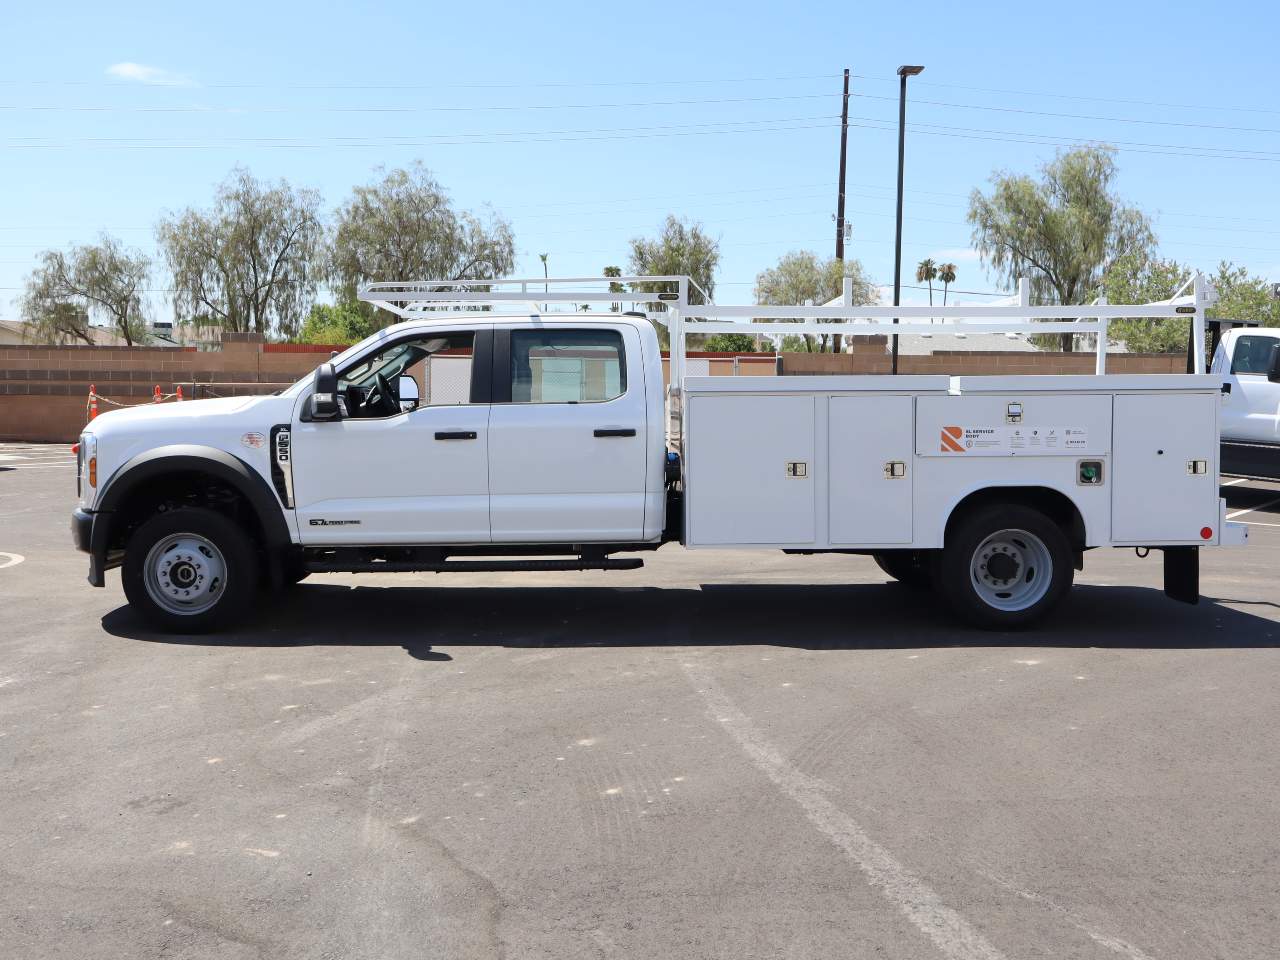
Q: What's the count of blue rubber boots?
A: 0